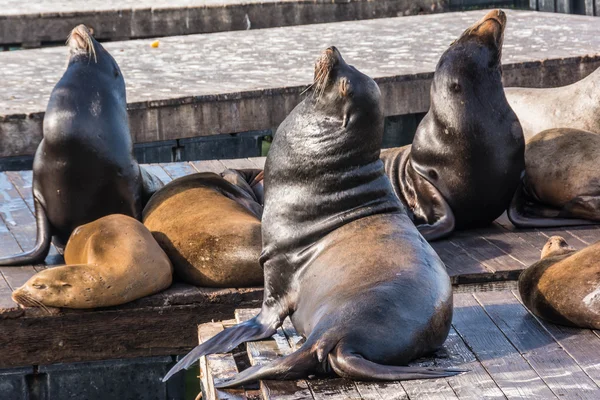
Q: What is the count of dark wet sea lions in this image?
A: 3